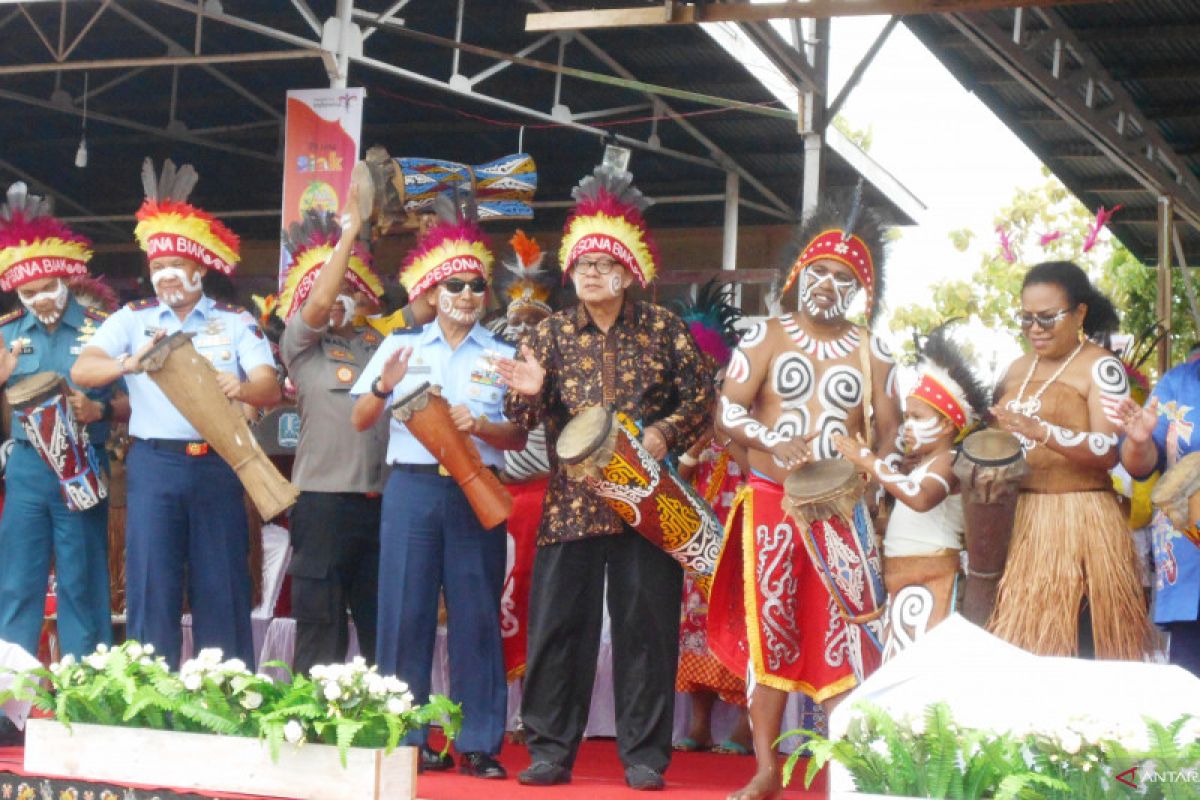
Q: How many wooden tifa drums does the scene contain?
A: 8